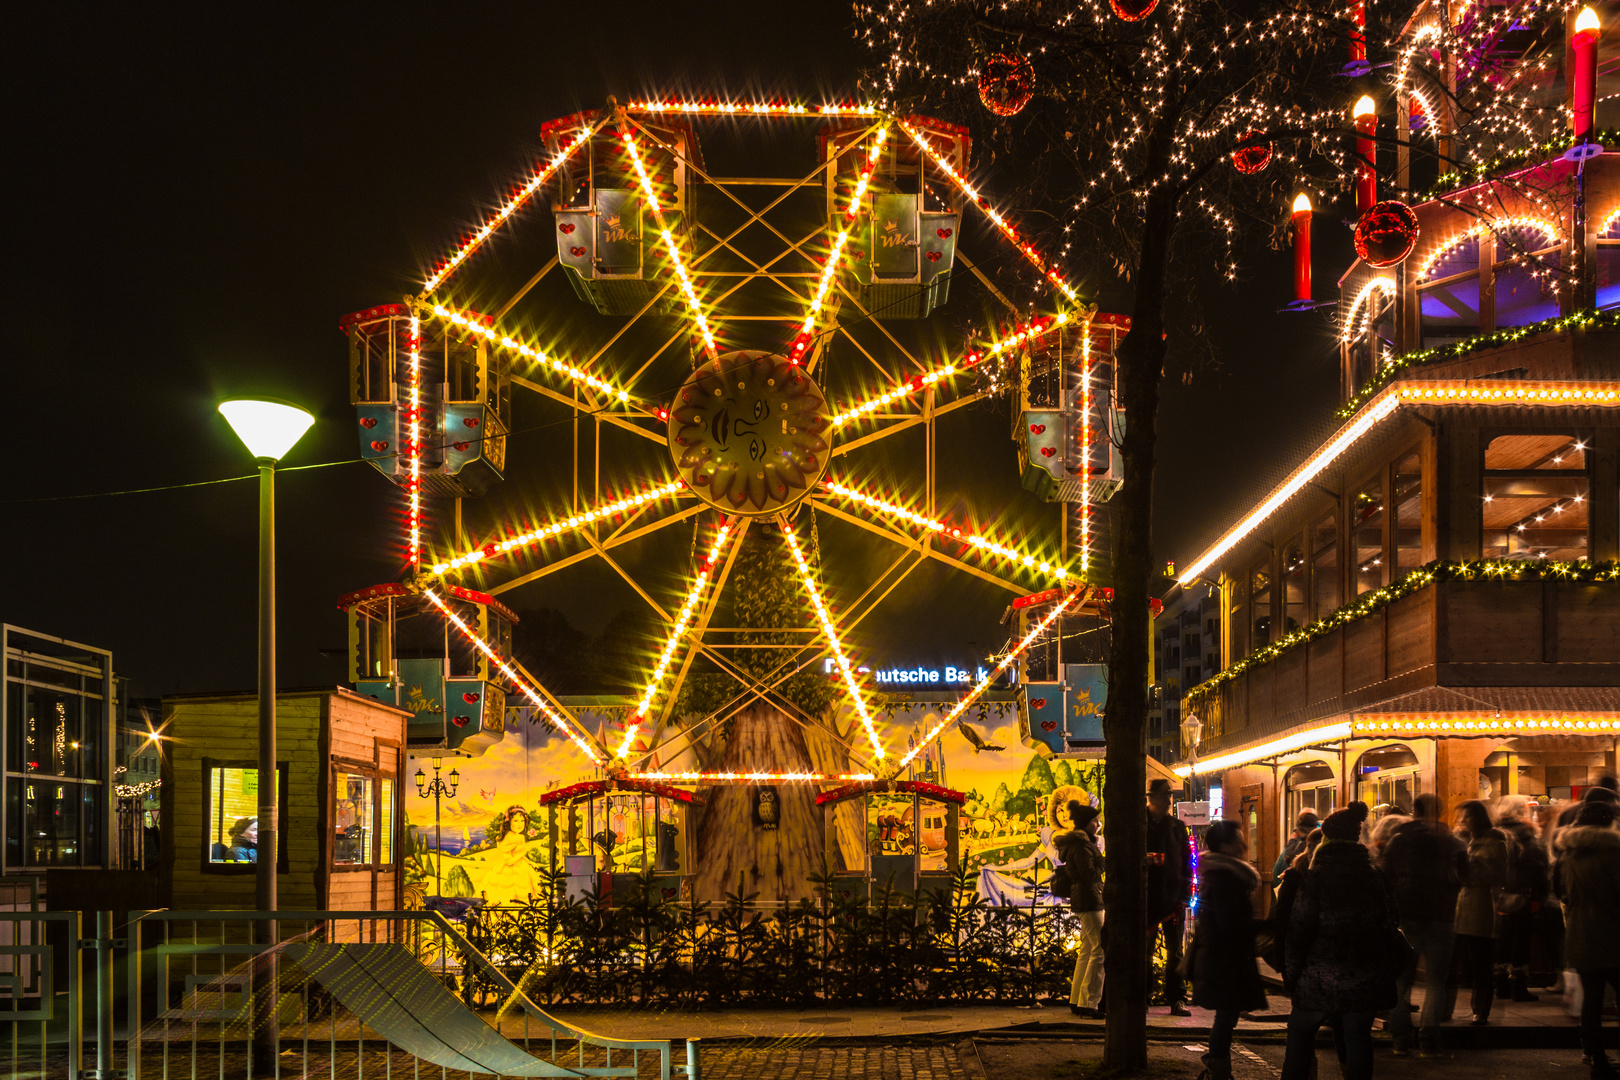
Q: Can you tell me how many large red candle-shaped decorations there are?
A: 4